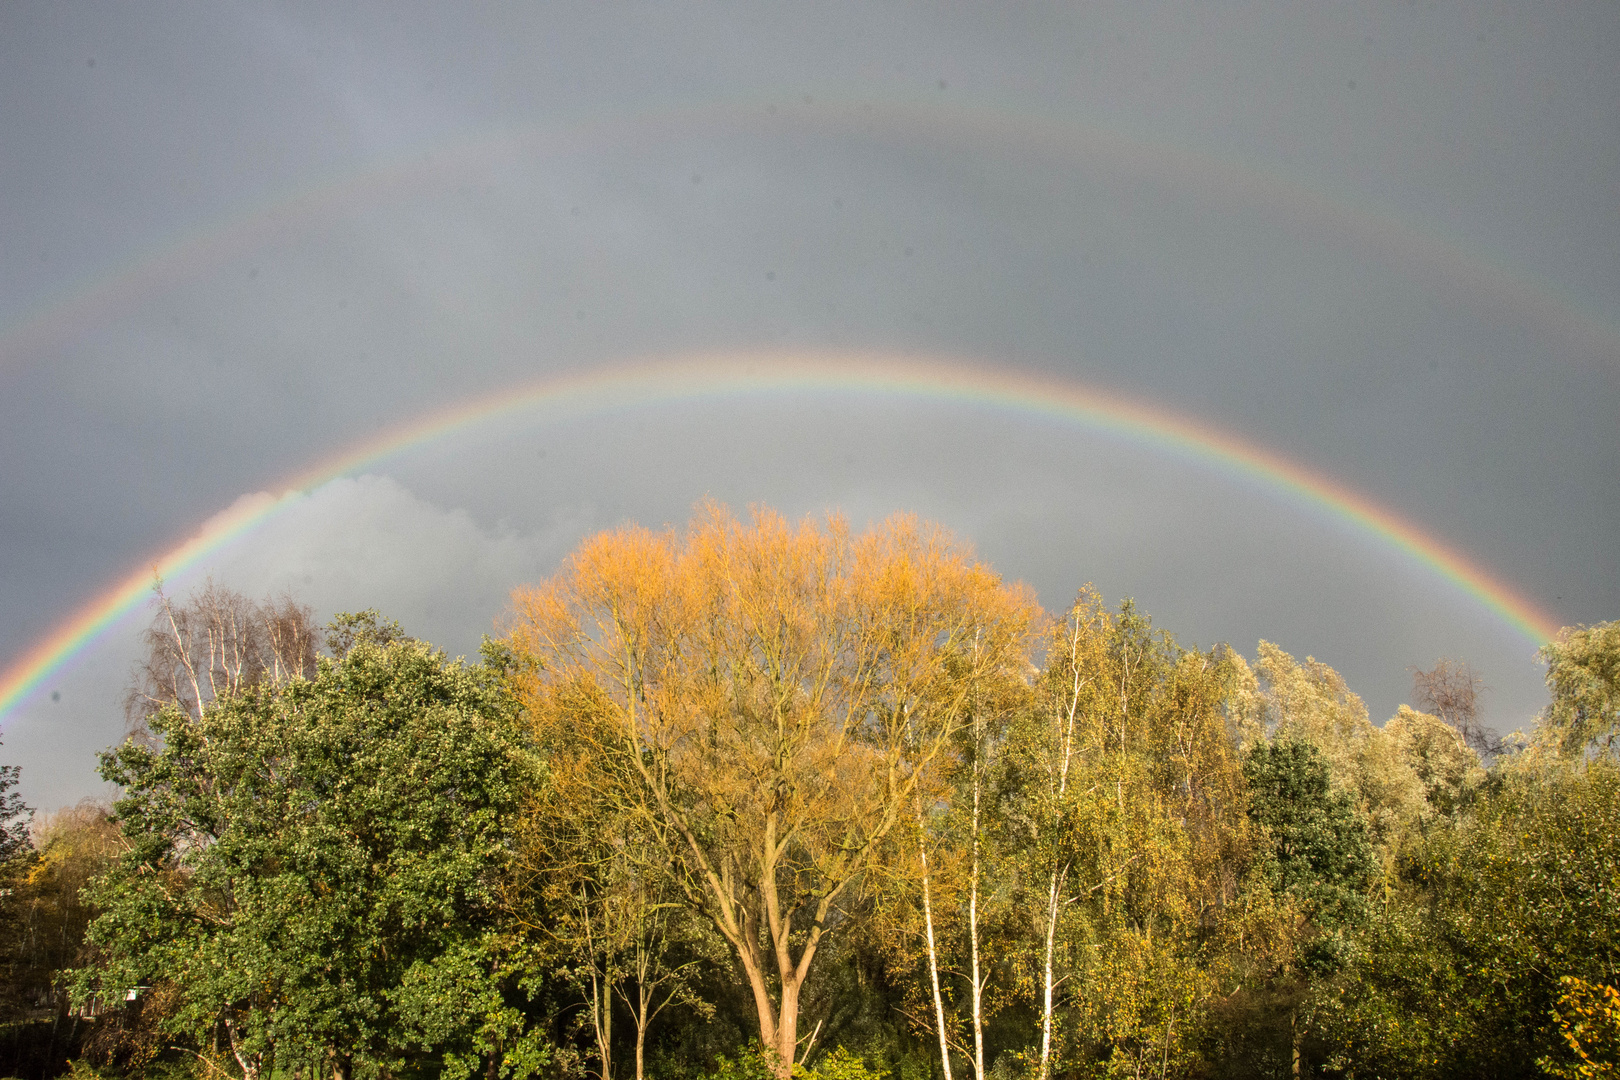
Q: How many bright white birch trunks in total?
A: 3